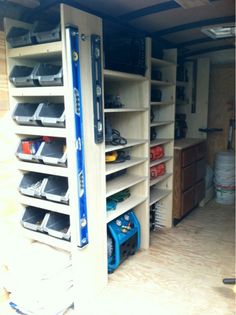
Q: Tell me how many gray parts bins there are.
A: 12